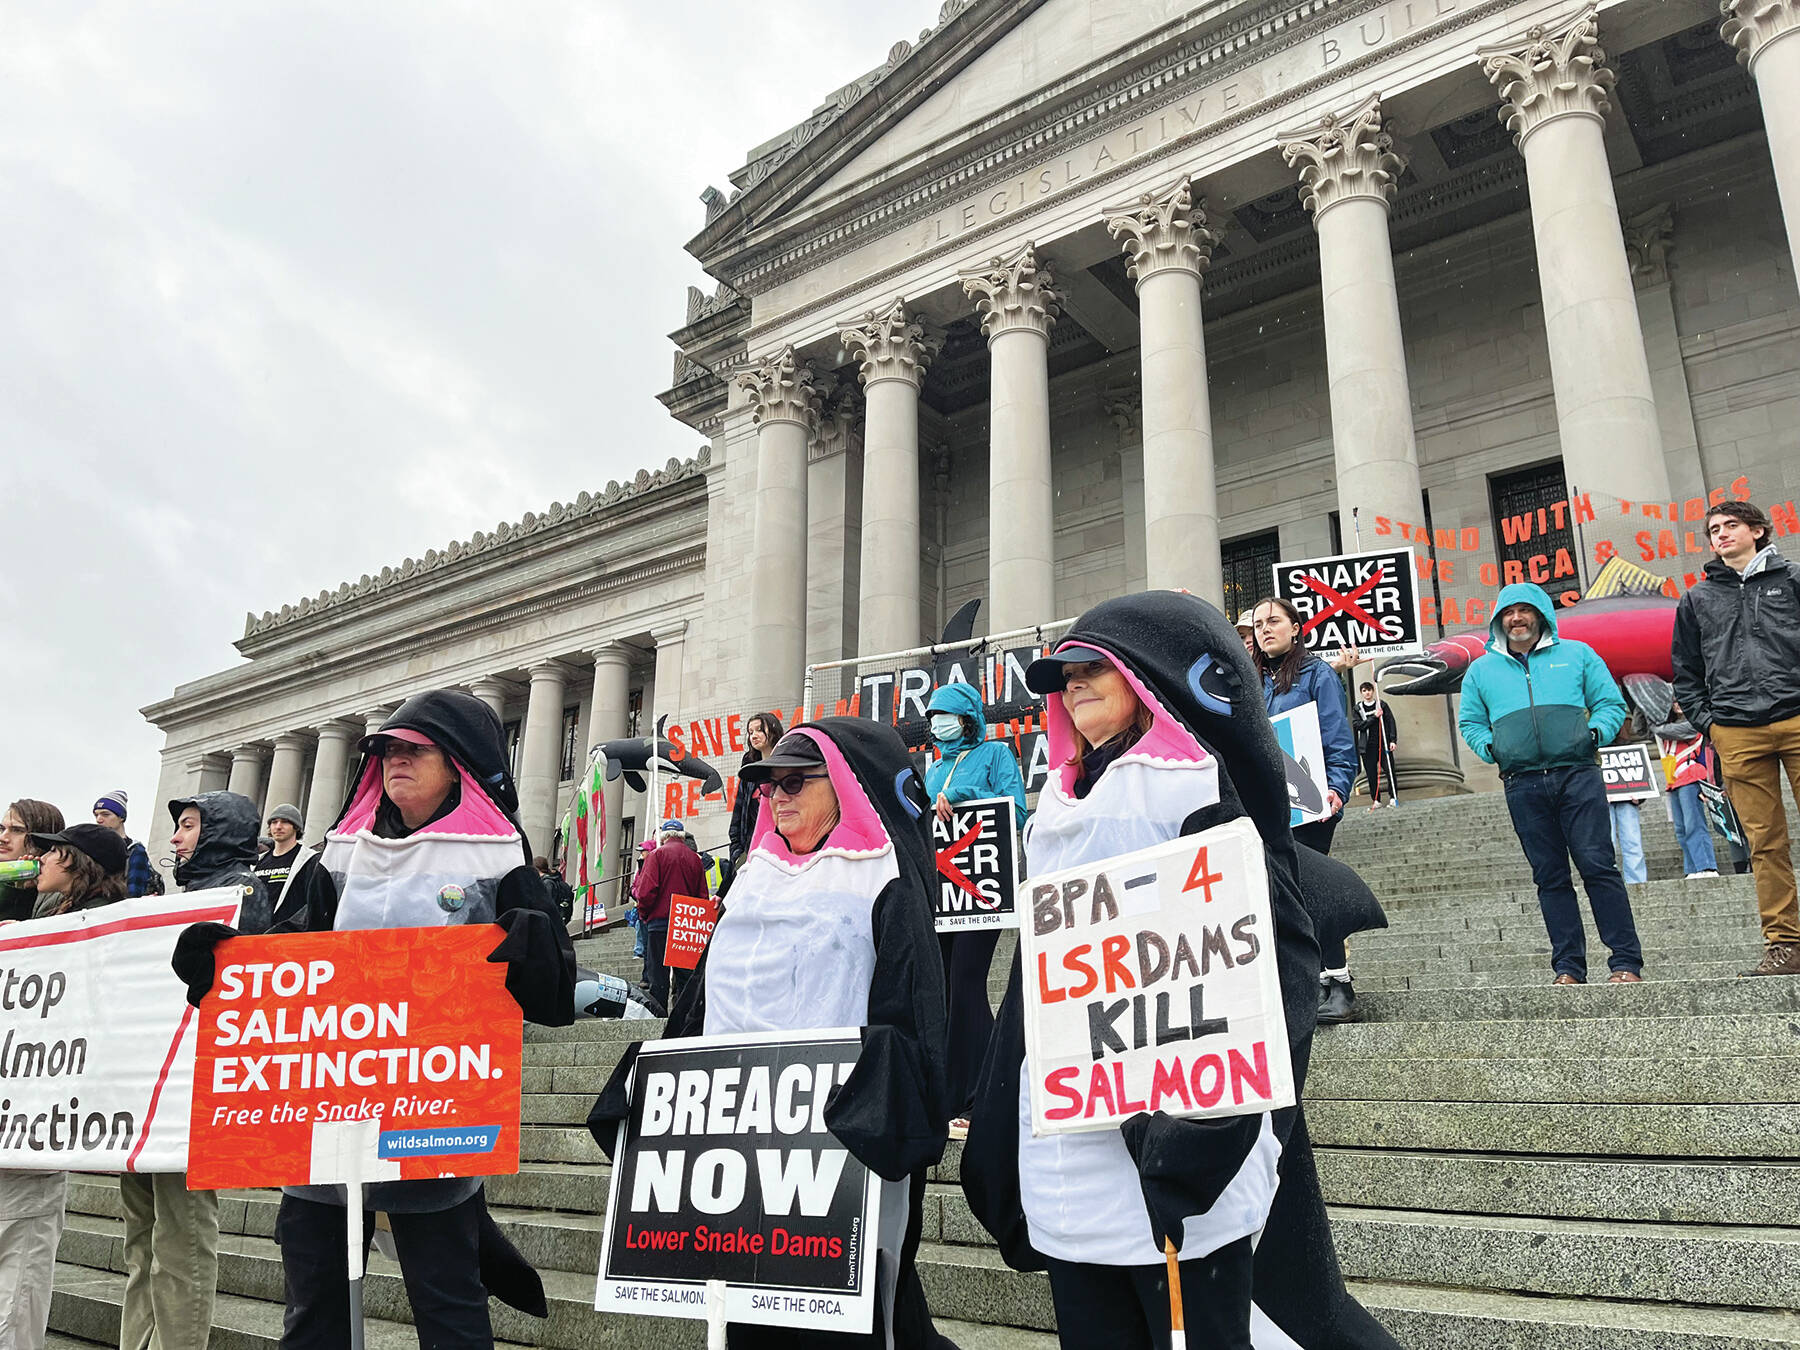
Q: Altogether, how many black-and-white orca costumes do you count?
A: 3